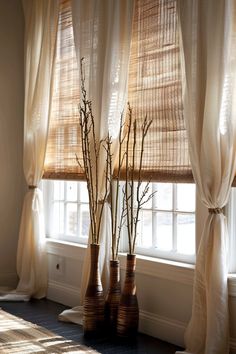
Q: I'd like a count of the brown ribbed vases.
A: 3